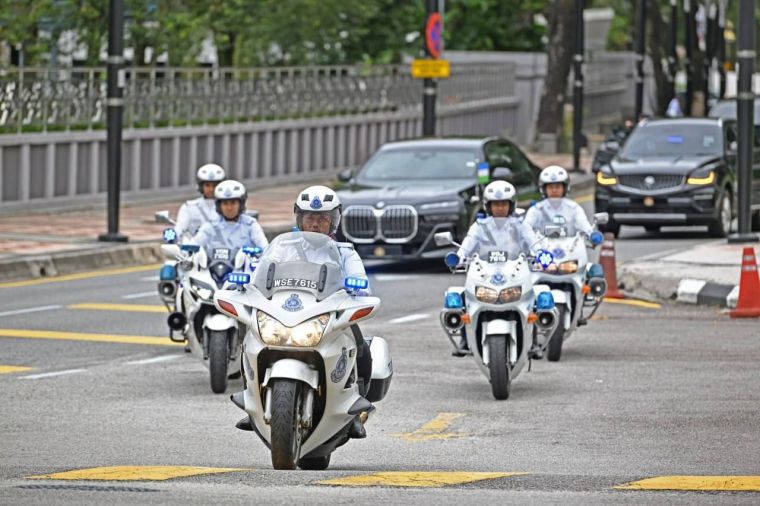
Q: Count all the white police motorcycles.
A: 5